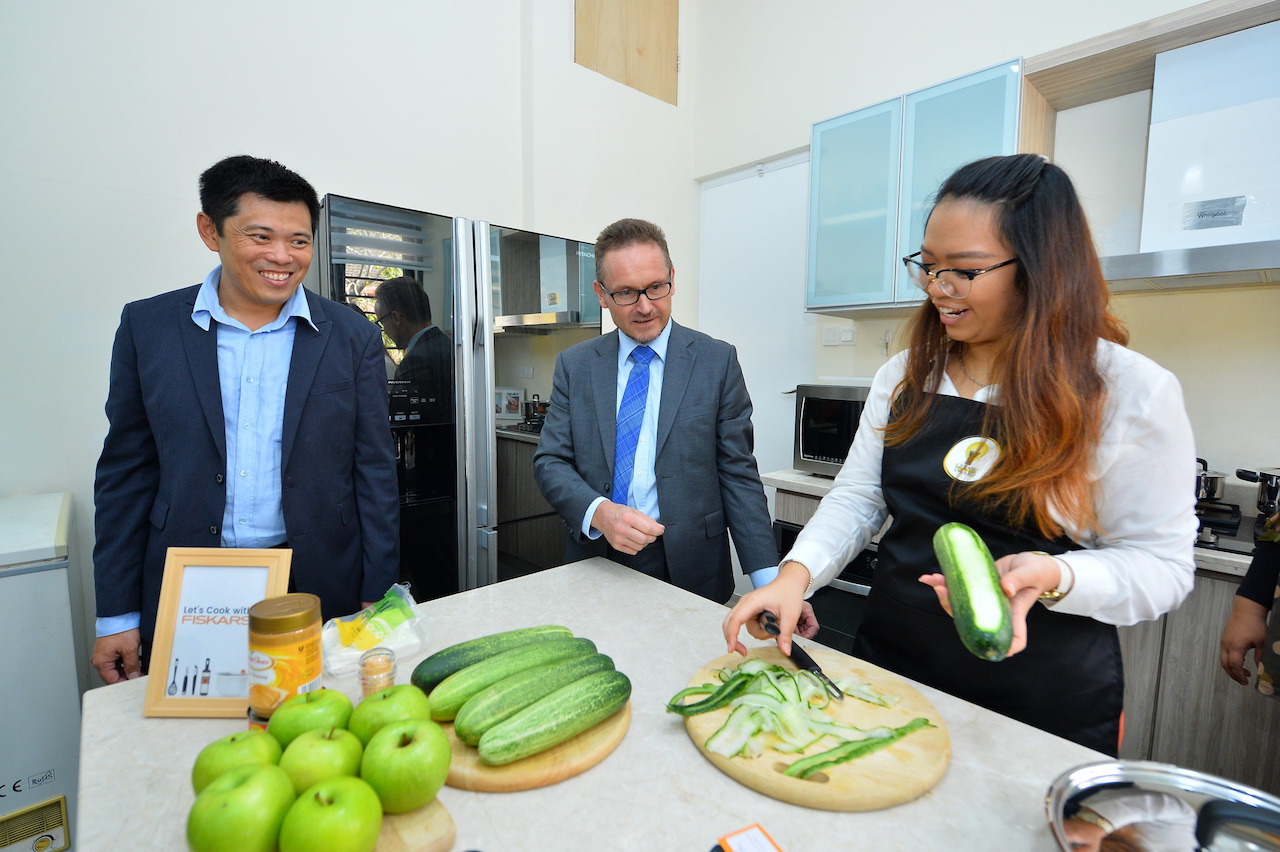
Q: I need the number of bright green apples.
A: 7